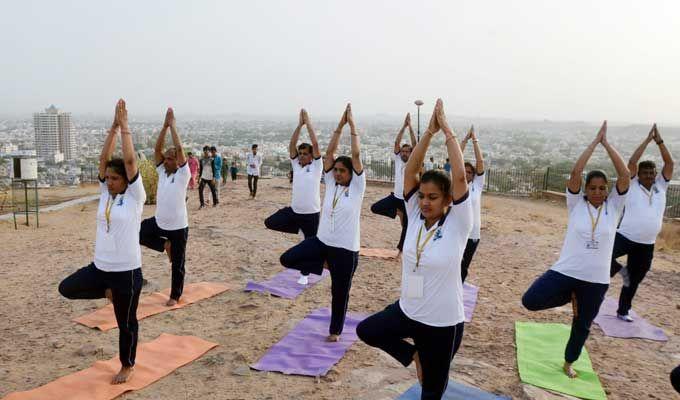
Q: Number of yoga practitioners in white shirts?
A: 9